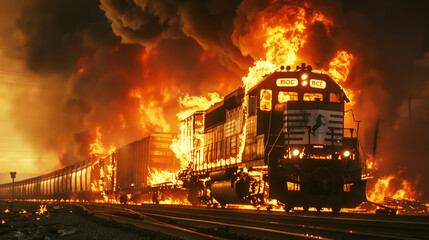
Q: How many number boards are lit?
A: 2